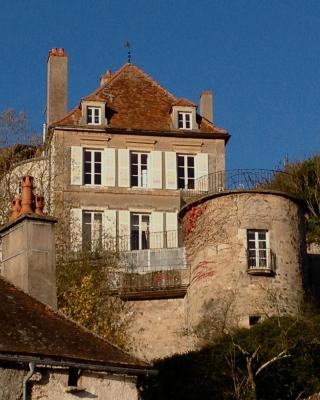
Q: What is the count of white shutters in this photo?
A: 11